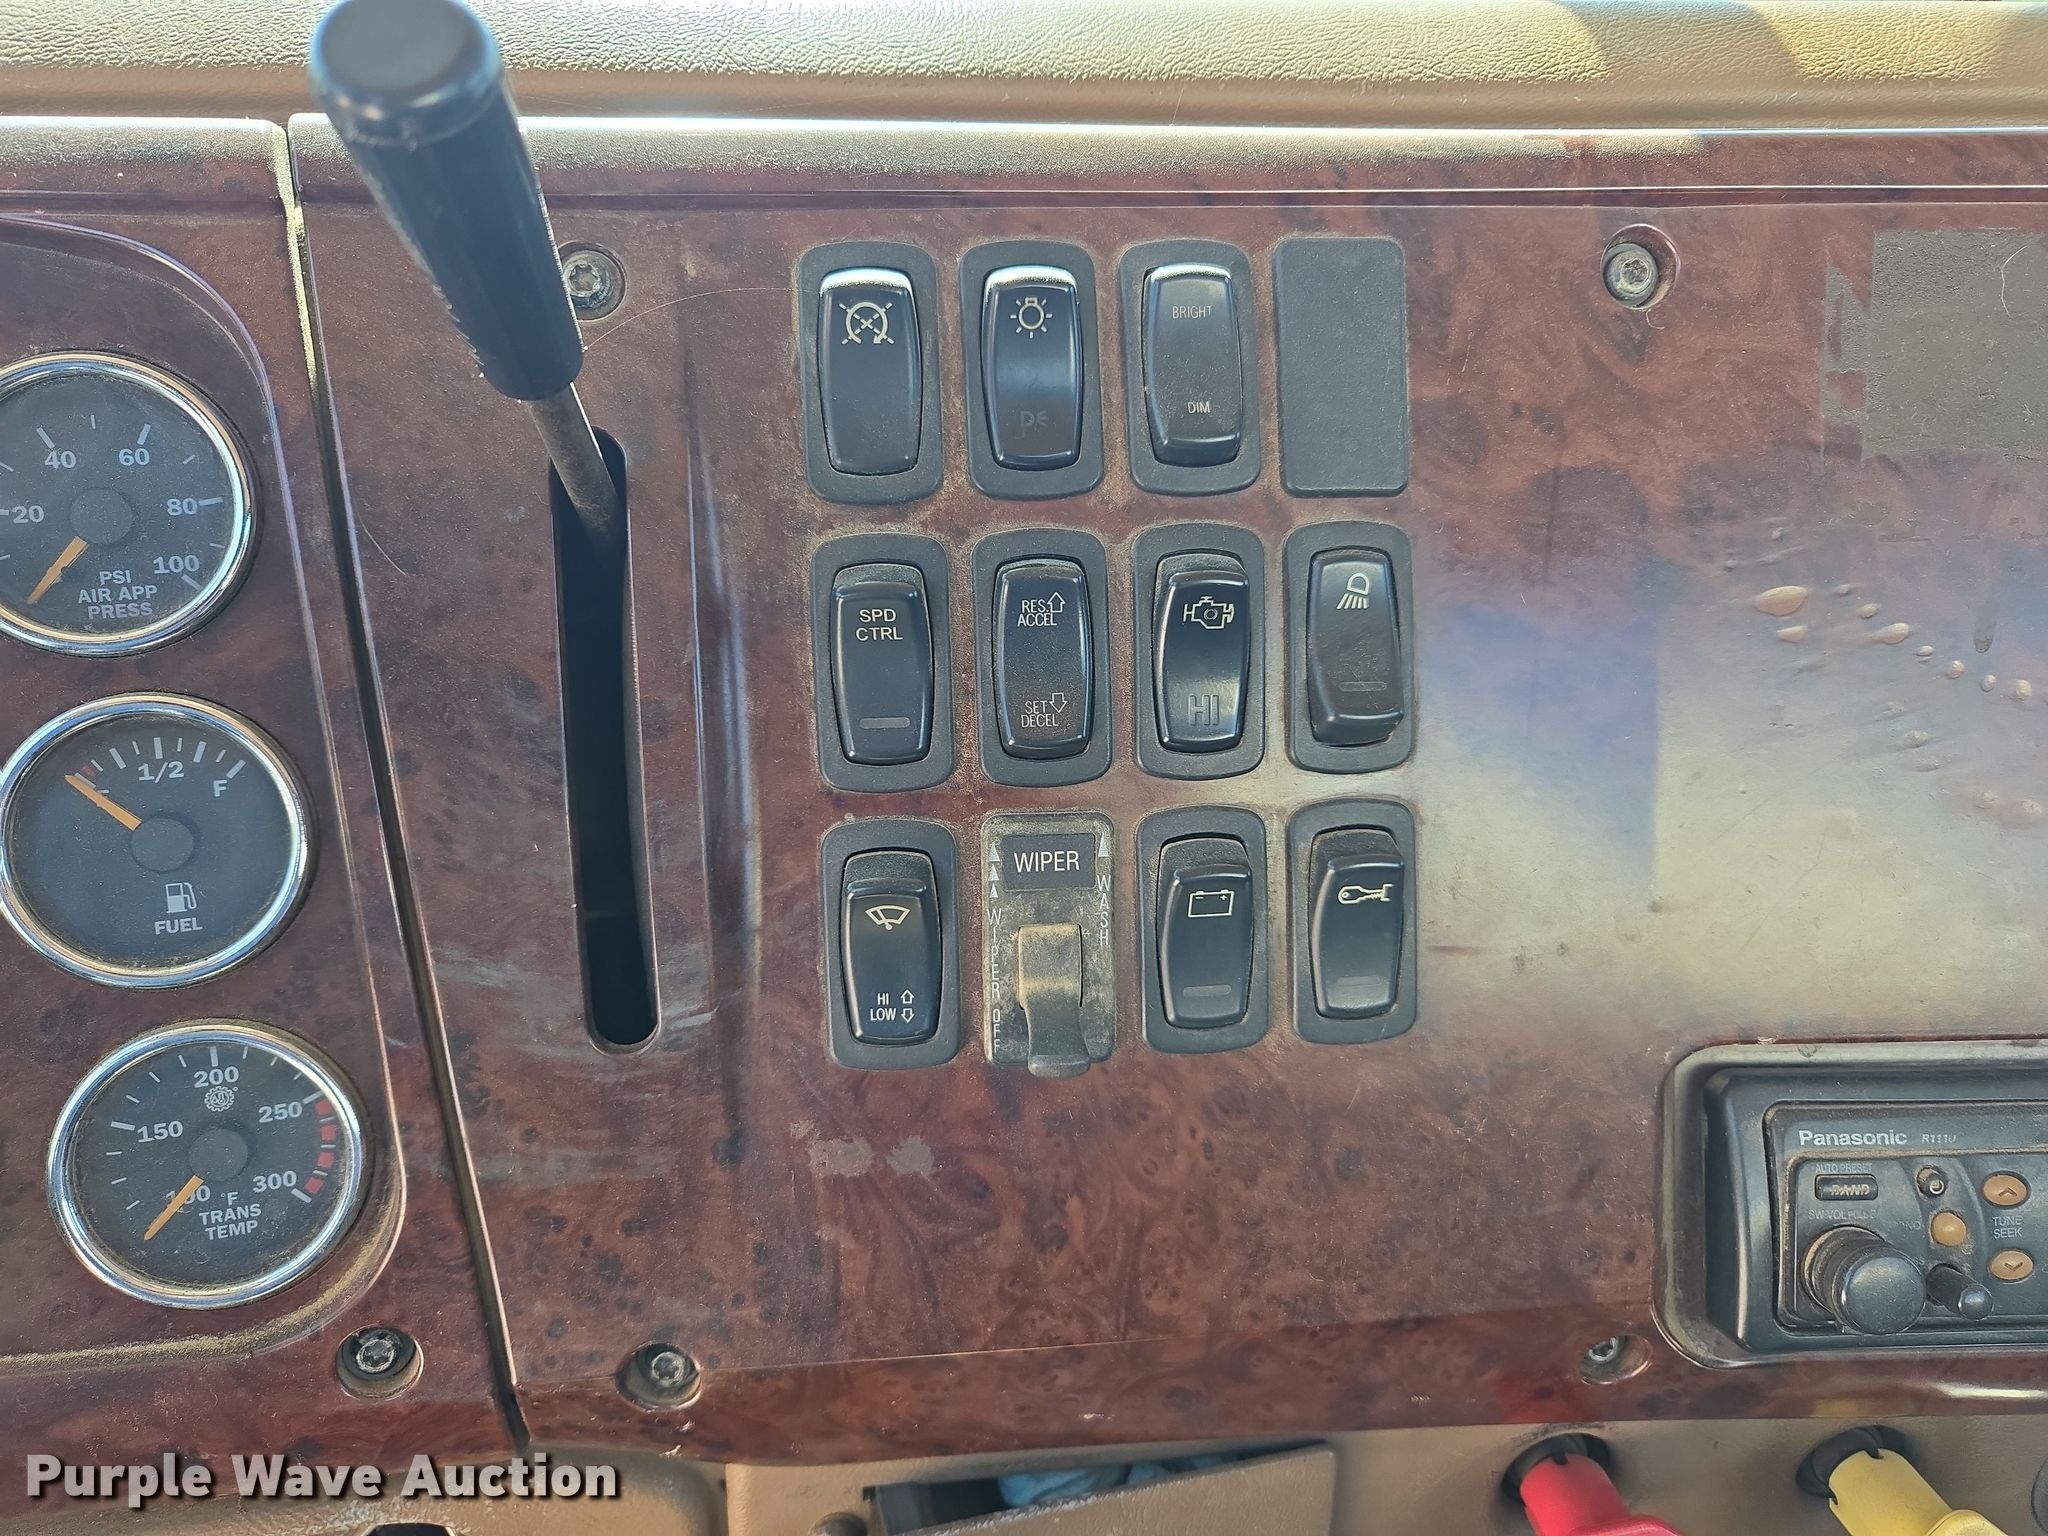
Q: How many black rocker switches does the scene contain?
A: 10